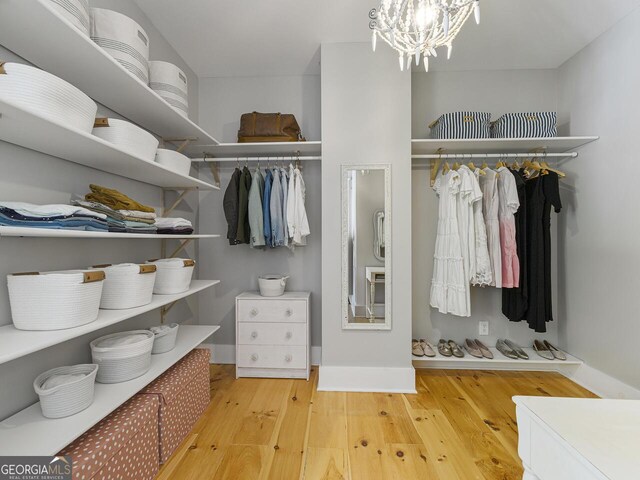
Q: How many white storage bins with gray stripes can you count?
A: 3